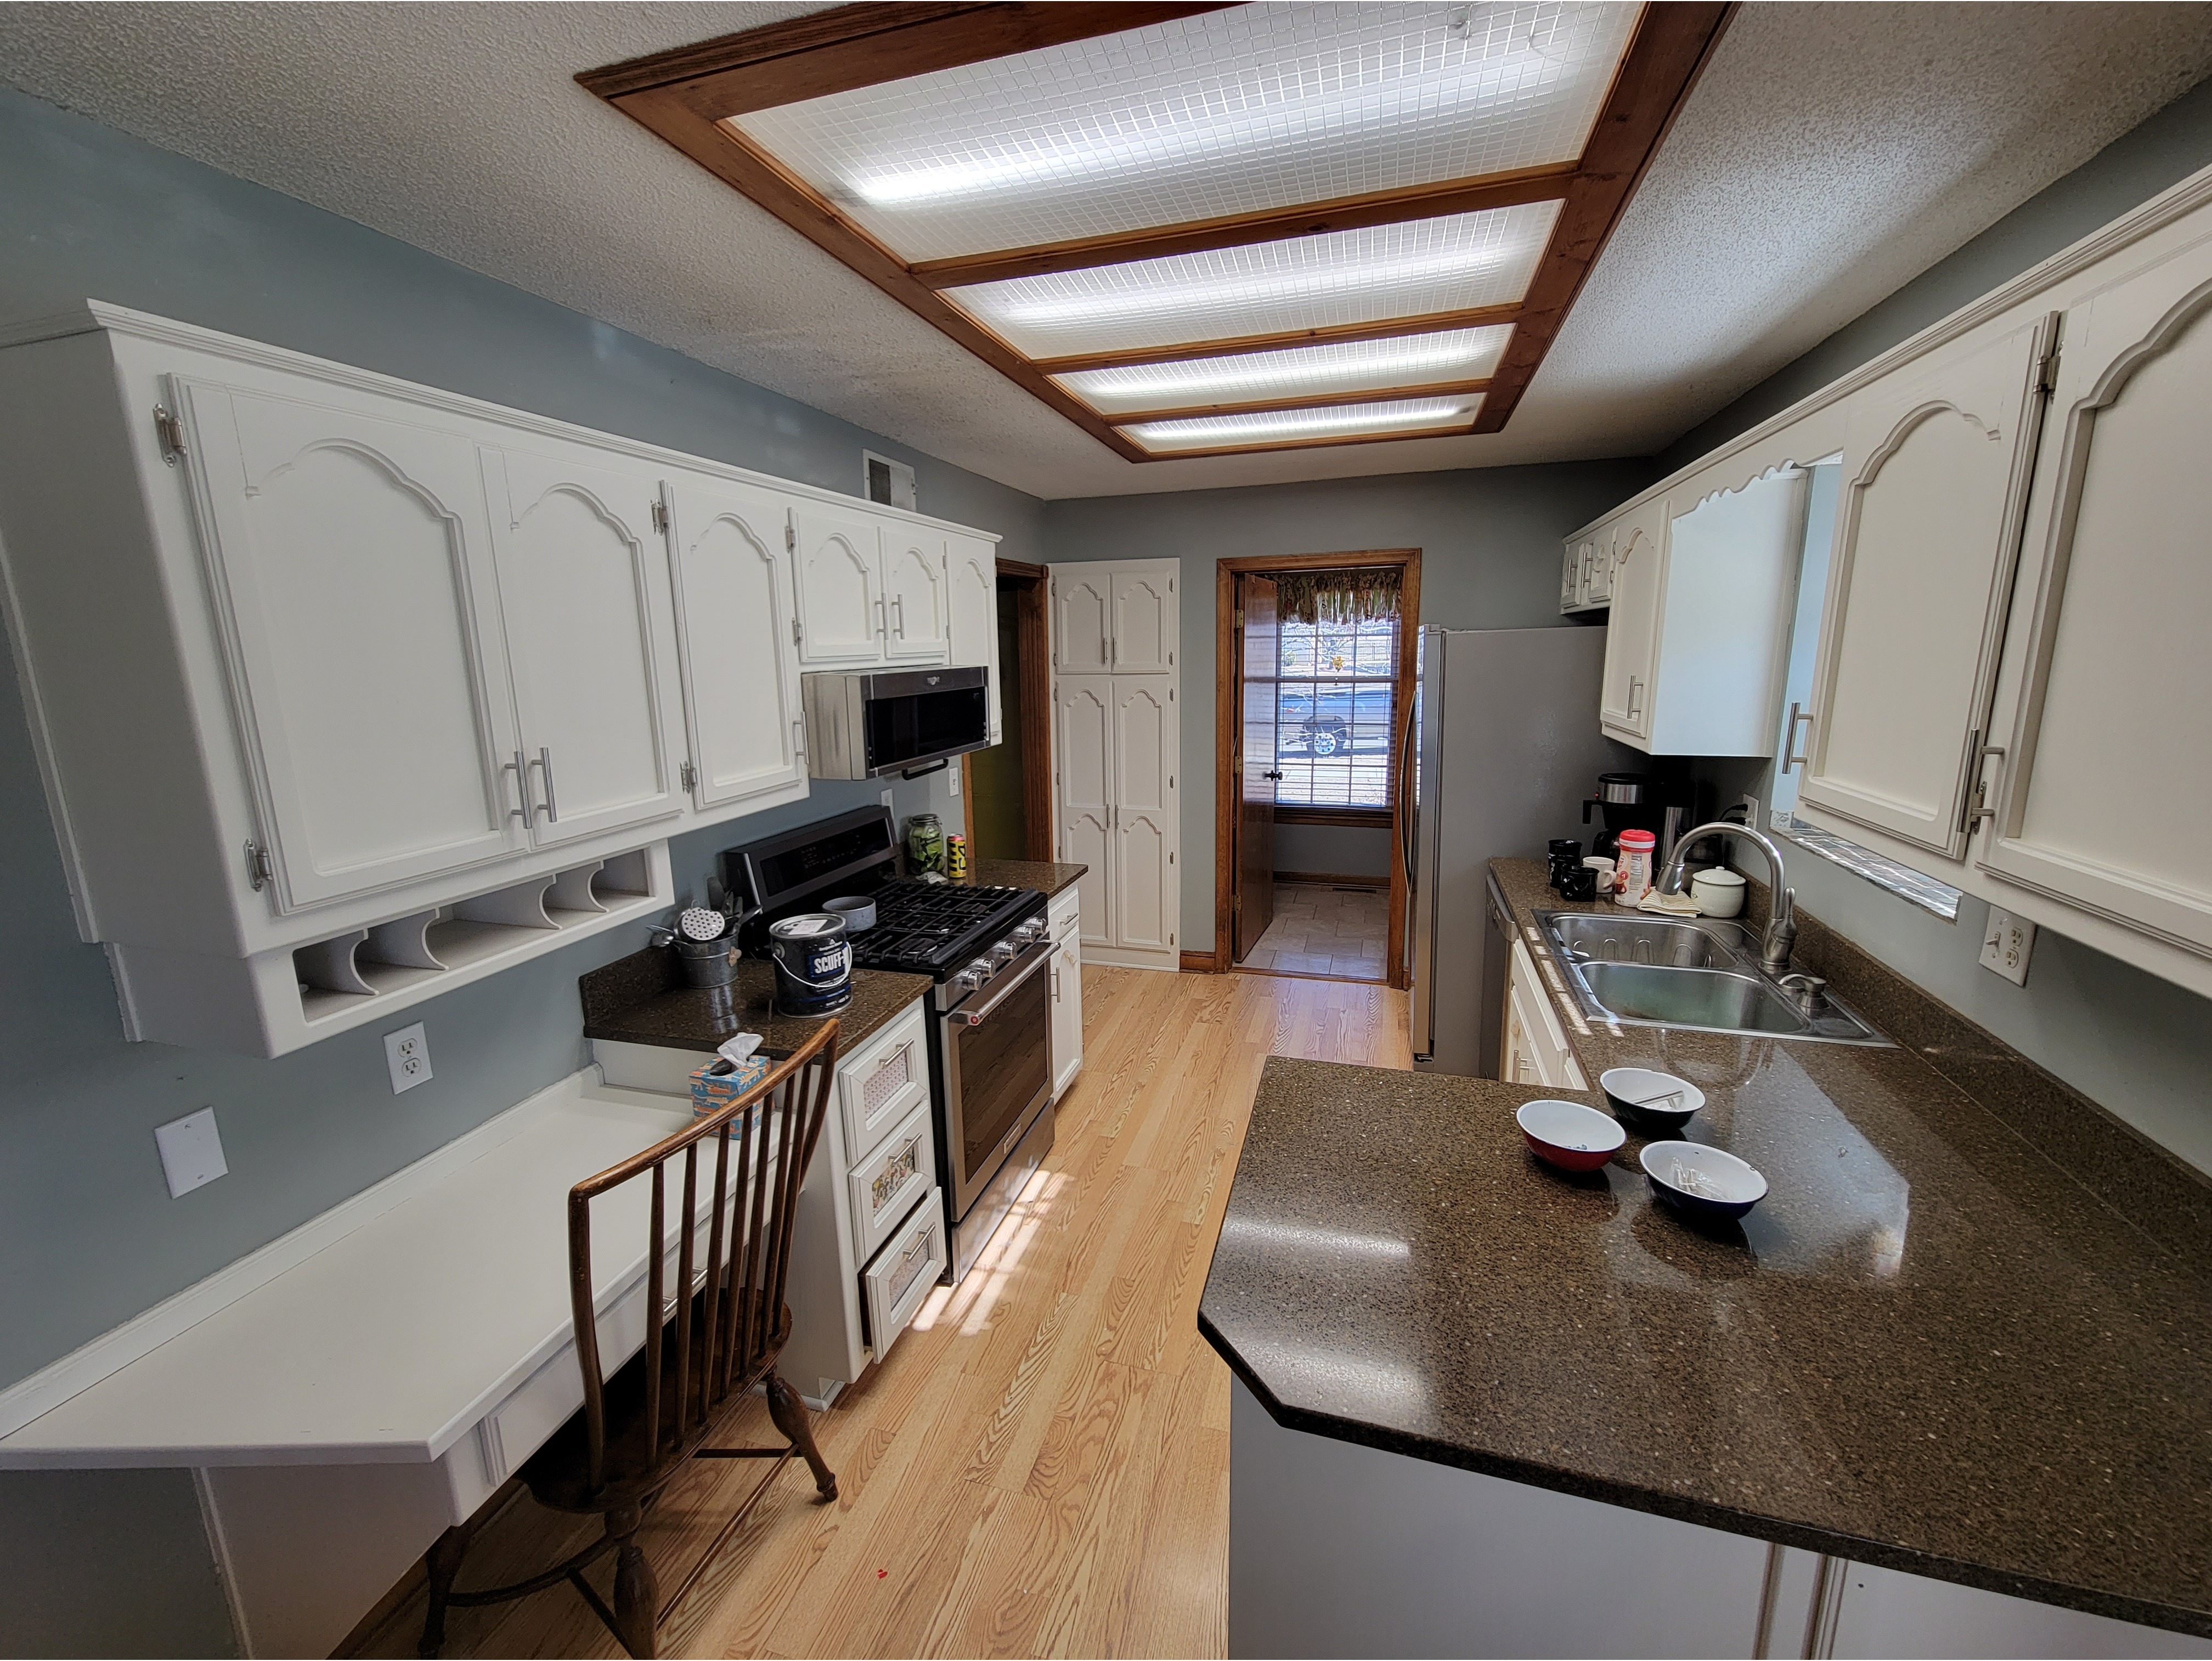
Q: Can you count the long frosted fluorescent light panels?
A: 4